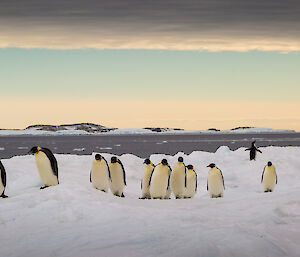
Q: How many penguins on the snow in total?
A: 11